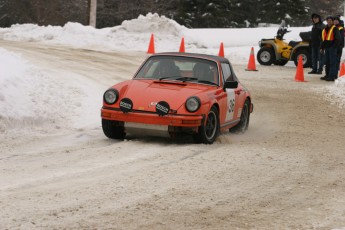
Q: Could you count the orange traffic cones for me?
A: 6